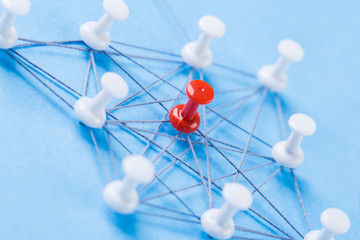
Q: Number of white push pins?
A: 9